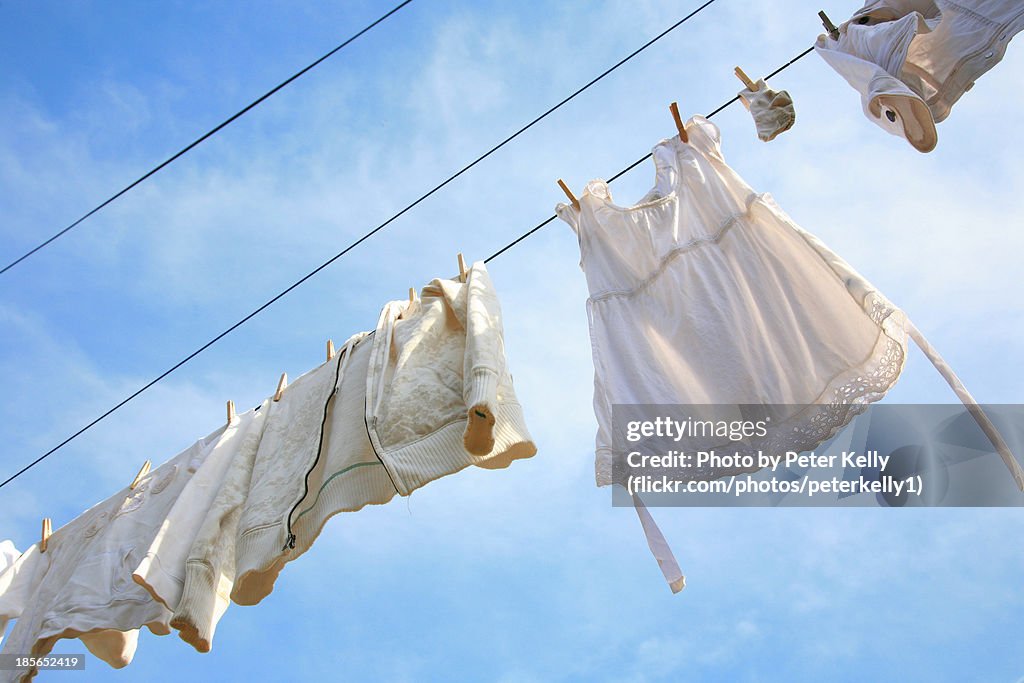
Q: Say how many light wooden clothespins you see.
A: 10